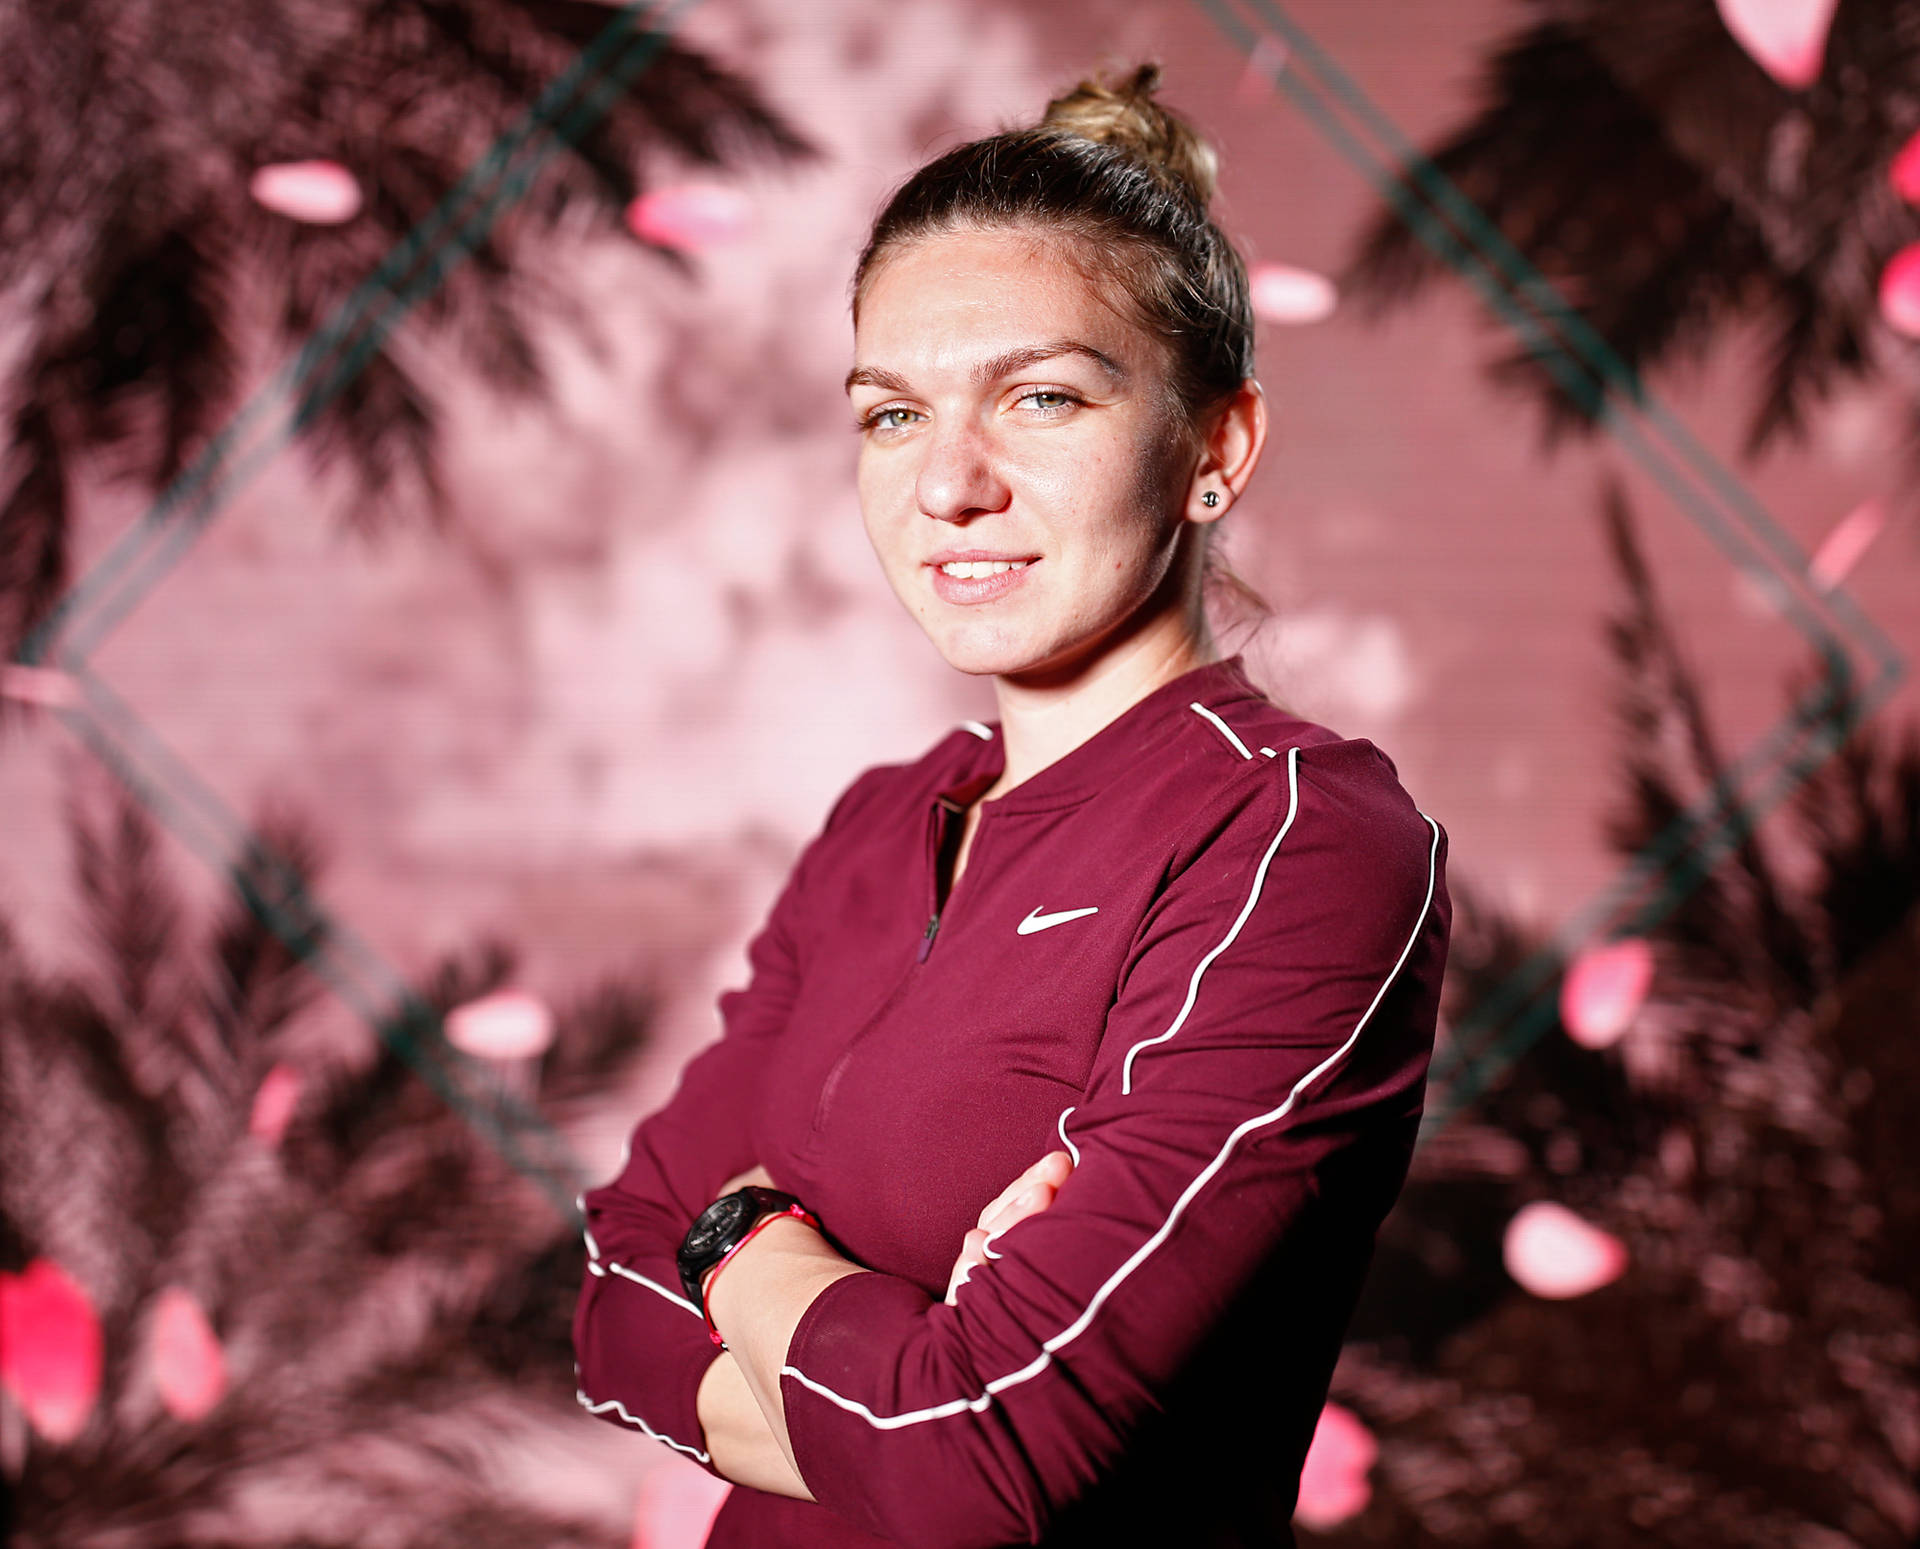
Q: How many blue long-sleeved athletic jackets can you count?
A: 0